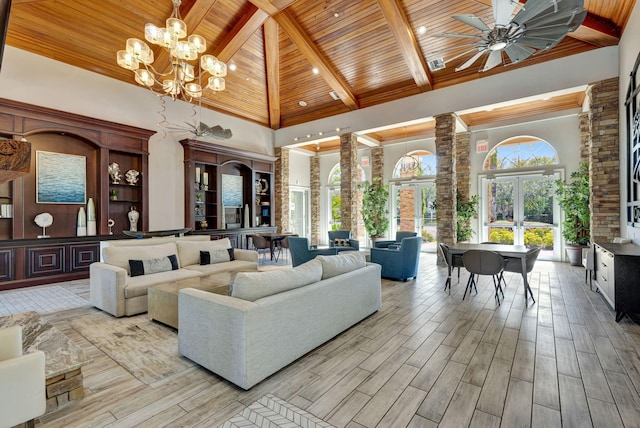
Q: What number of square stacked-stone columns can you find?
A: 8